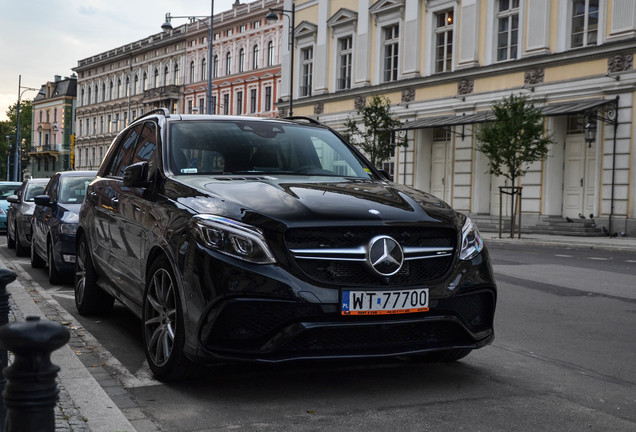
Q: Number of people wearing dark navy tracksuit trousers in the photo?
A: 0